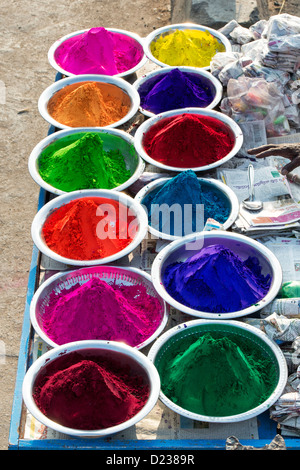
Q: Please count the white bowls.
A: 12